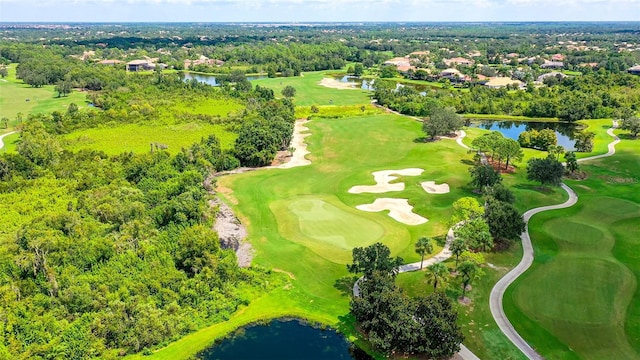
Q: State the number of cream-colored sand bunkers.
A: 5